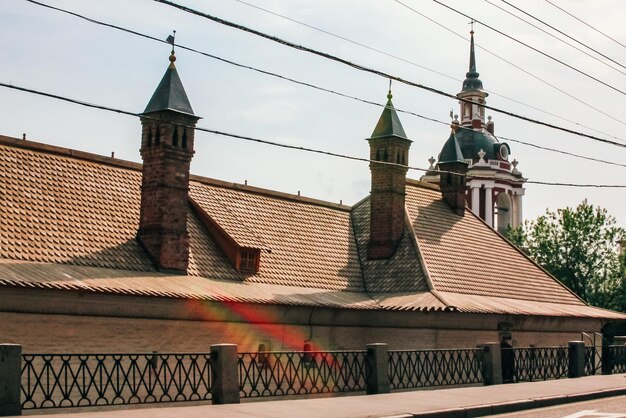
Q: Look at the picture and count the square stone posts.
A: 5